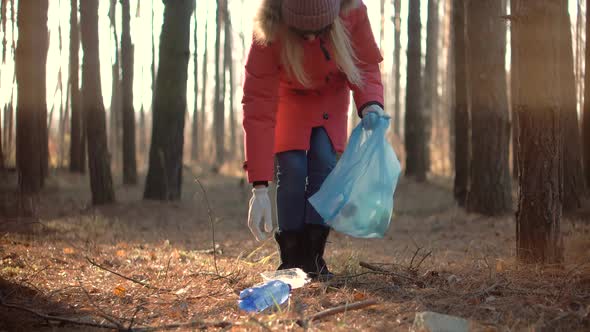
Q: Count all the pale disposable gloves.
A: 2